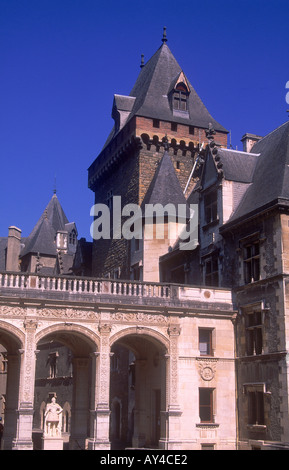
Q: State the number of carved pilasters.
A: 3